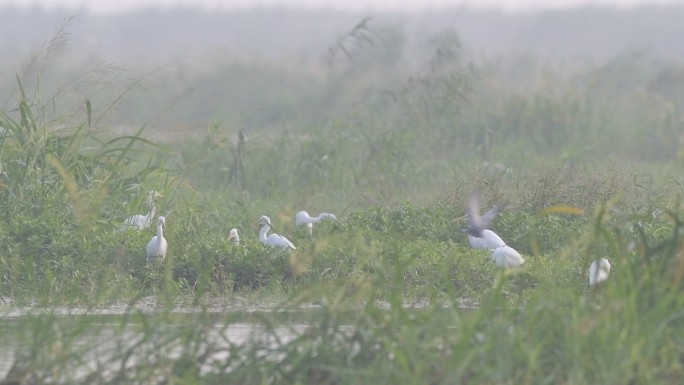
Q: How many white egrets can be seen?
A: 8